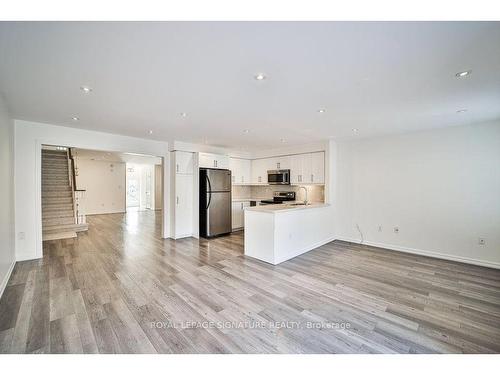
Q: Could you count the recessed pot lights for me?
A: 11